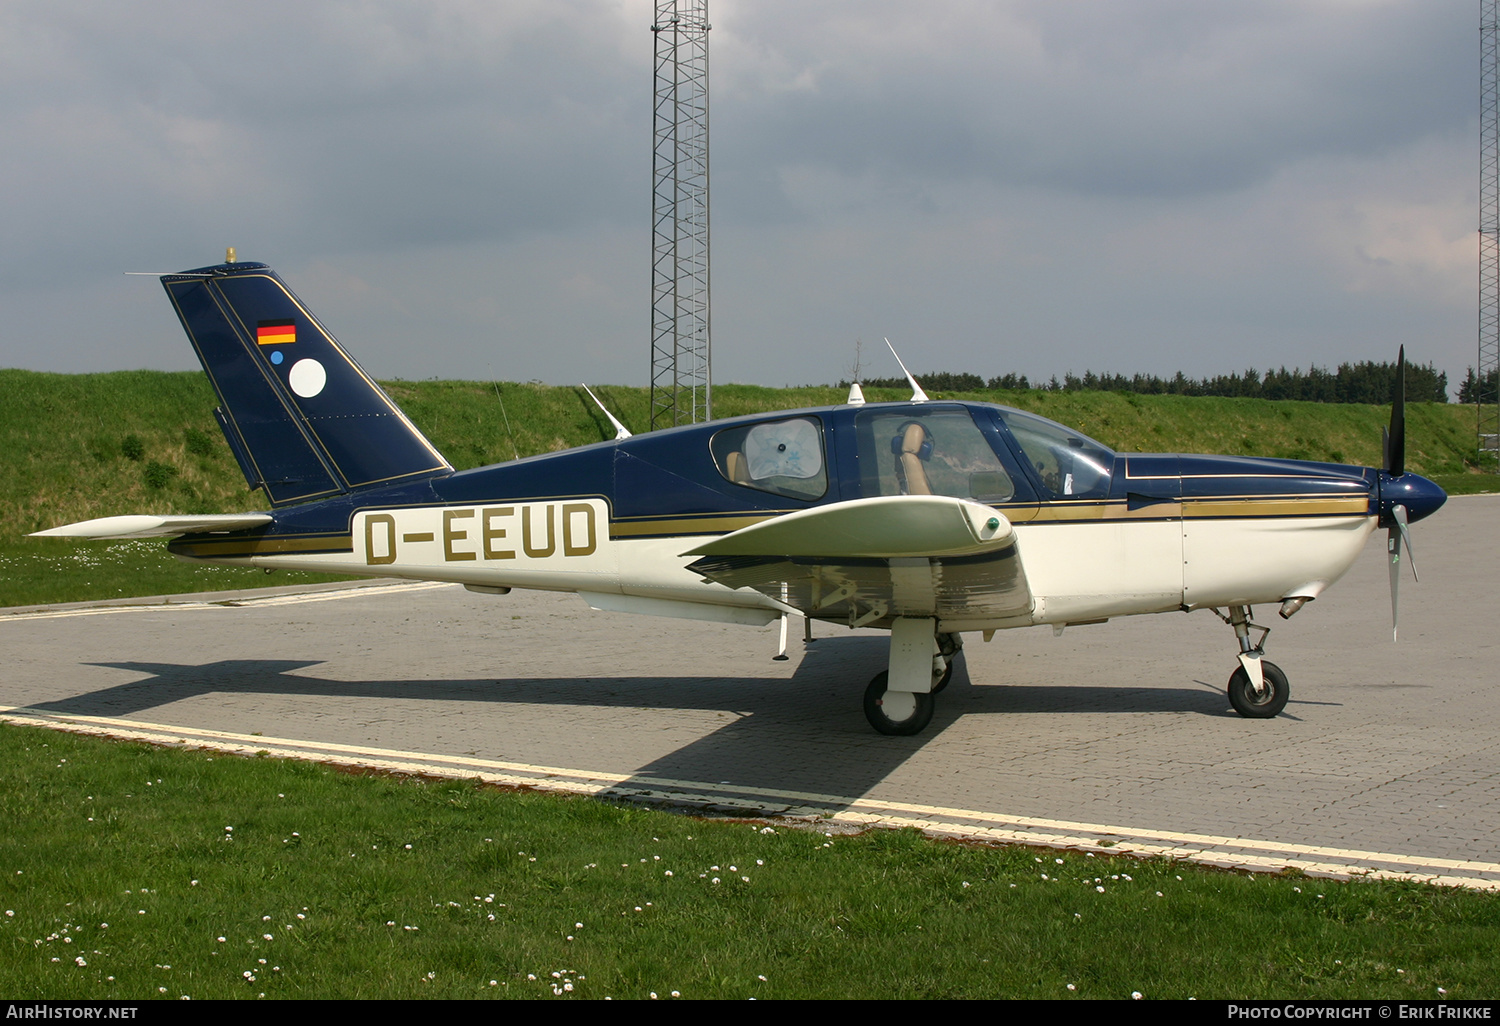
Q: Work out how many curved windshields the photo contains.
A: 1